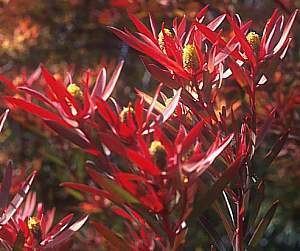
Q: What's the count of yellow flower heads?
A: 7